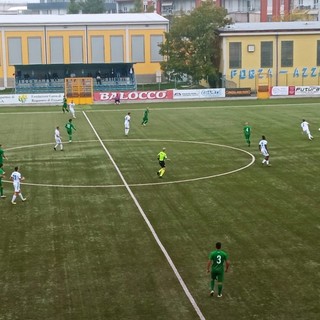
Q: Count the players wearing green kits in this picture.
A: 7